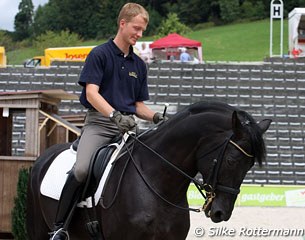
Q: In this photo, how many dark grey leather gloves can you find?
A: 2